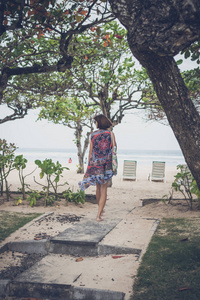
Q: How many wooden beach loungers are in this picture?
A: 2